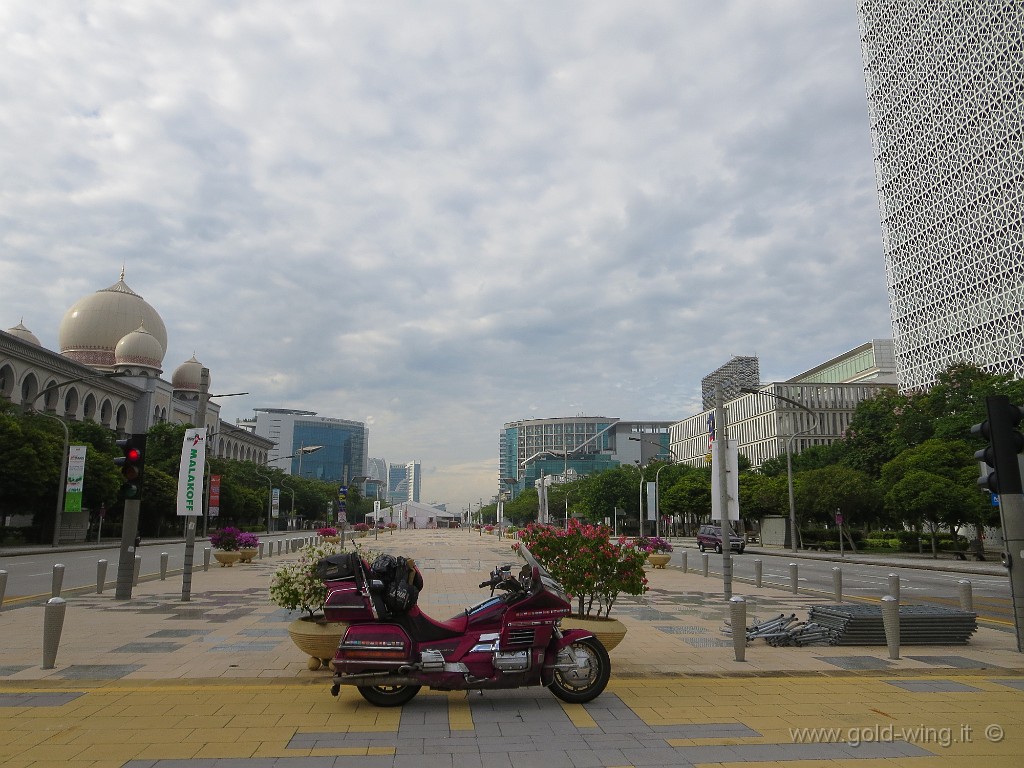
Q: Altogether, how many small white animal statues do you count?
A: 0